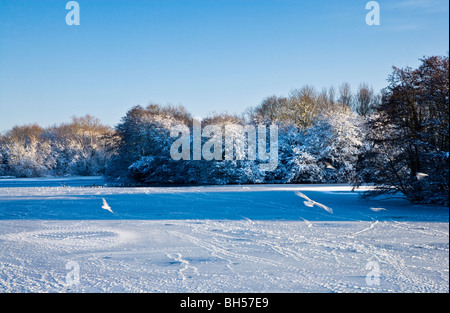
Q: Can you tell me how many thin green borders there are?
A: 0